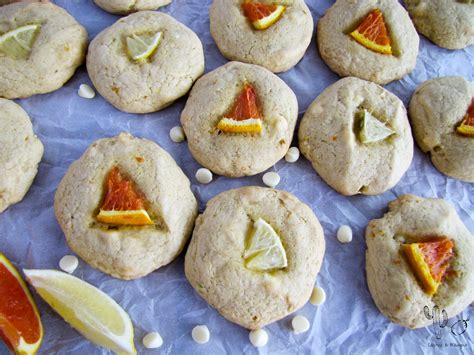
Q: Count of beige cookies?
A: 13